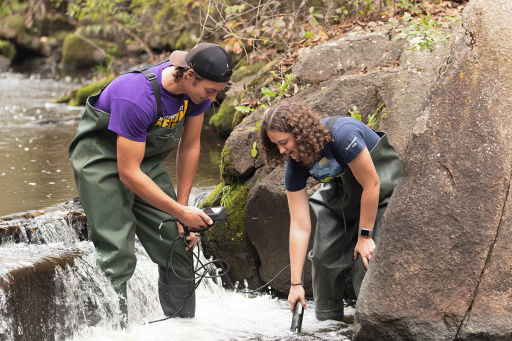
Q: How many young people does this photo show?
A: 2